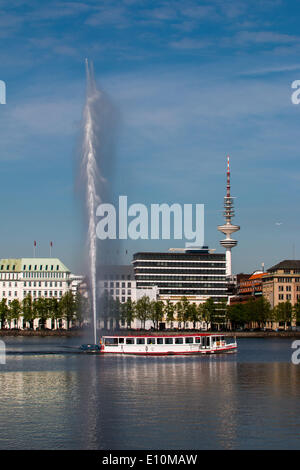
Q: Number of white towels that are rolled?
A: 0